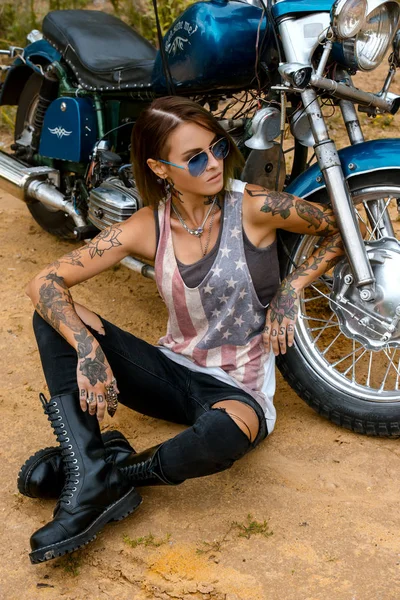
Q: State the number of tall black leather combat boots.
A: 2